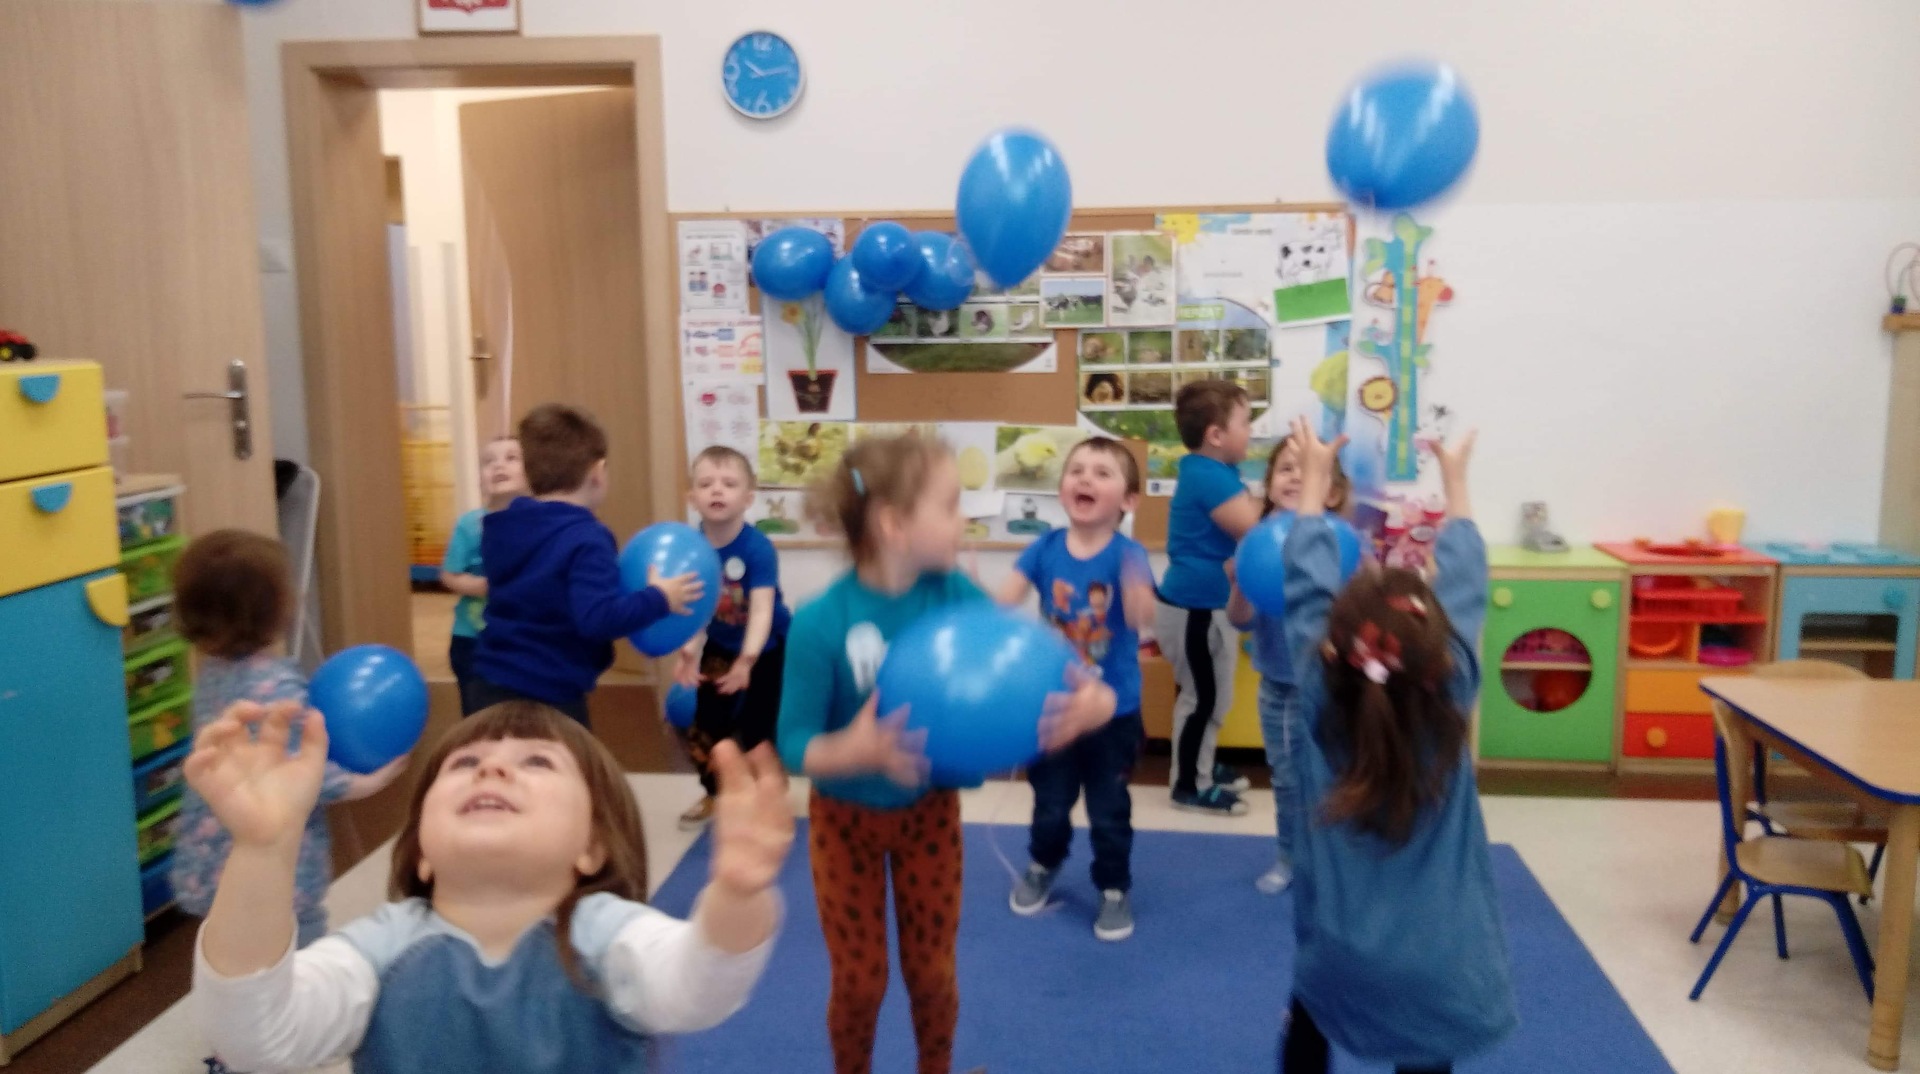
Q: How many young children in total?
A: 10